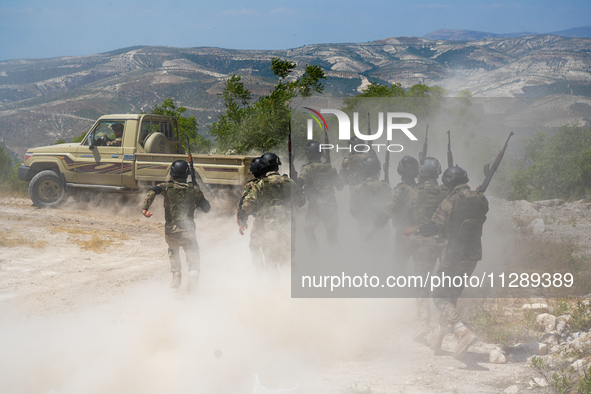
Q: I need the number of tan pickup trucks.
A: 1